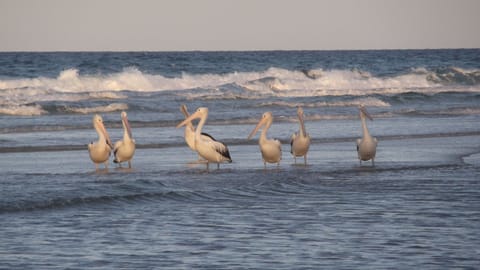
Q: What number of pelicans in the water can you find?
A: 7